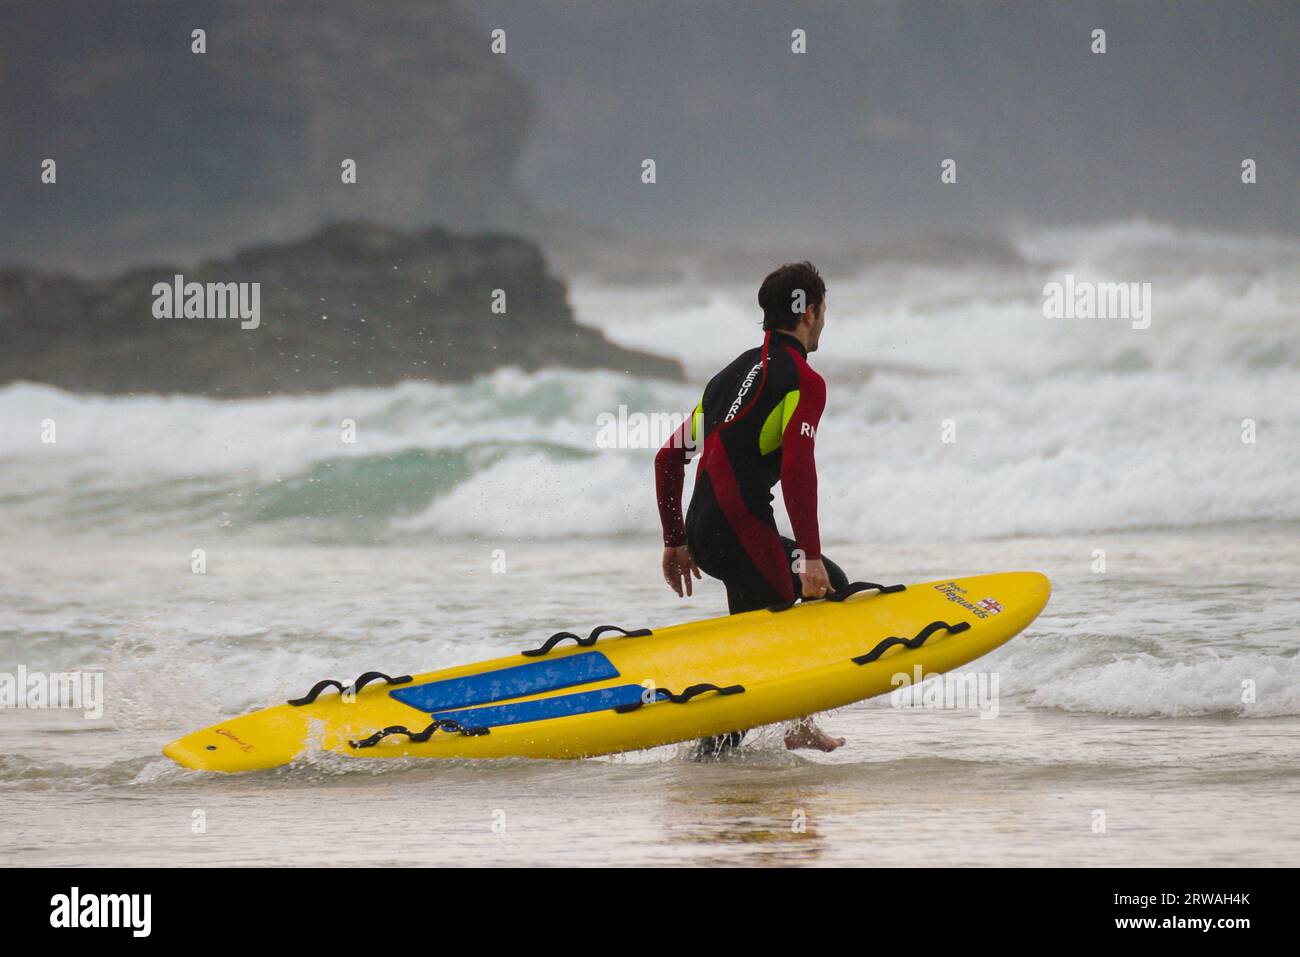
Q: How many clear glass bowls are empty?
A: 0